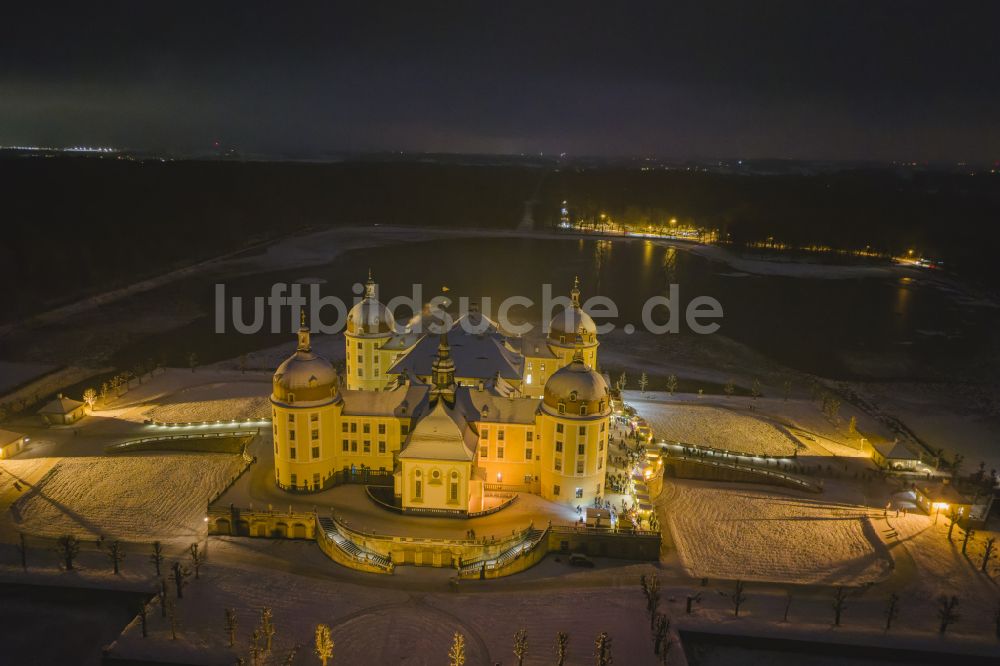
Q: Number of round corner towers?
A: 4